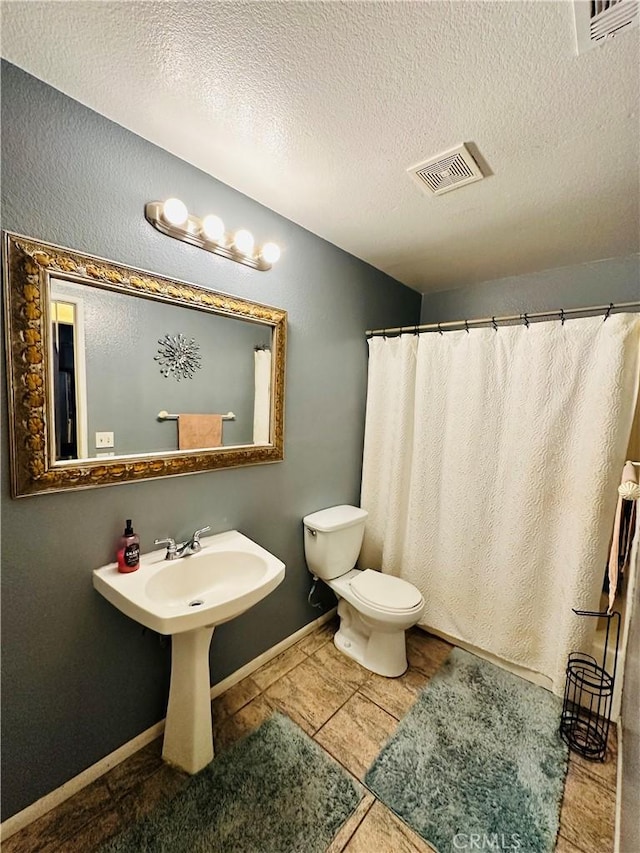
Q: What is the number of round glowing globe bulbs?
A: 4